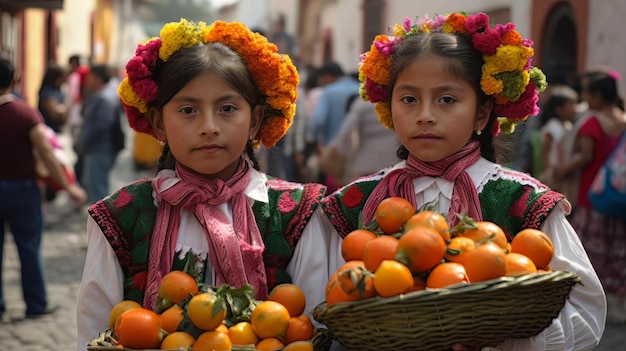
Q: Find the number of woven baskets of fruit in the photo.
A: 2